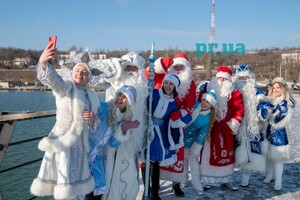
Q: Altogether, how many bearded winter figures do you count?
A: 4